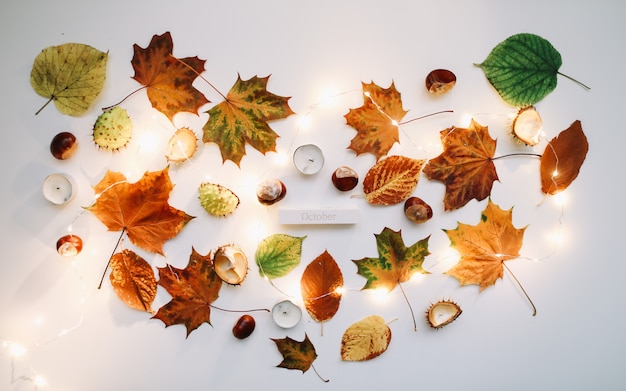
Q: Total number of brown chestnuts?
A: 7